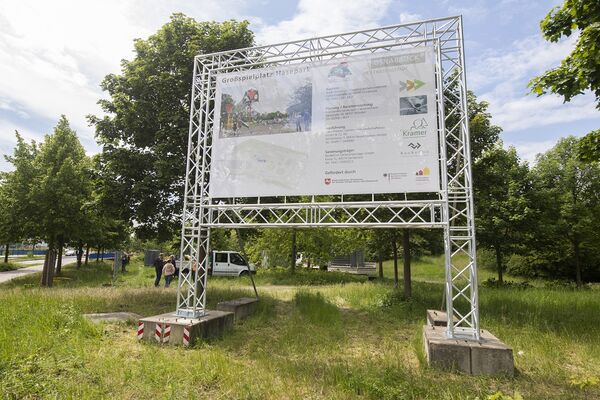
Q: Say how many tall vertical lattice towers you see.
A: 2